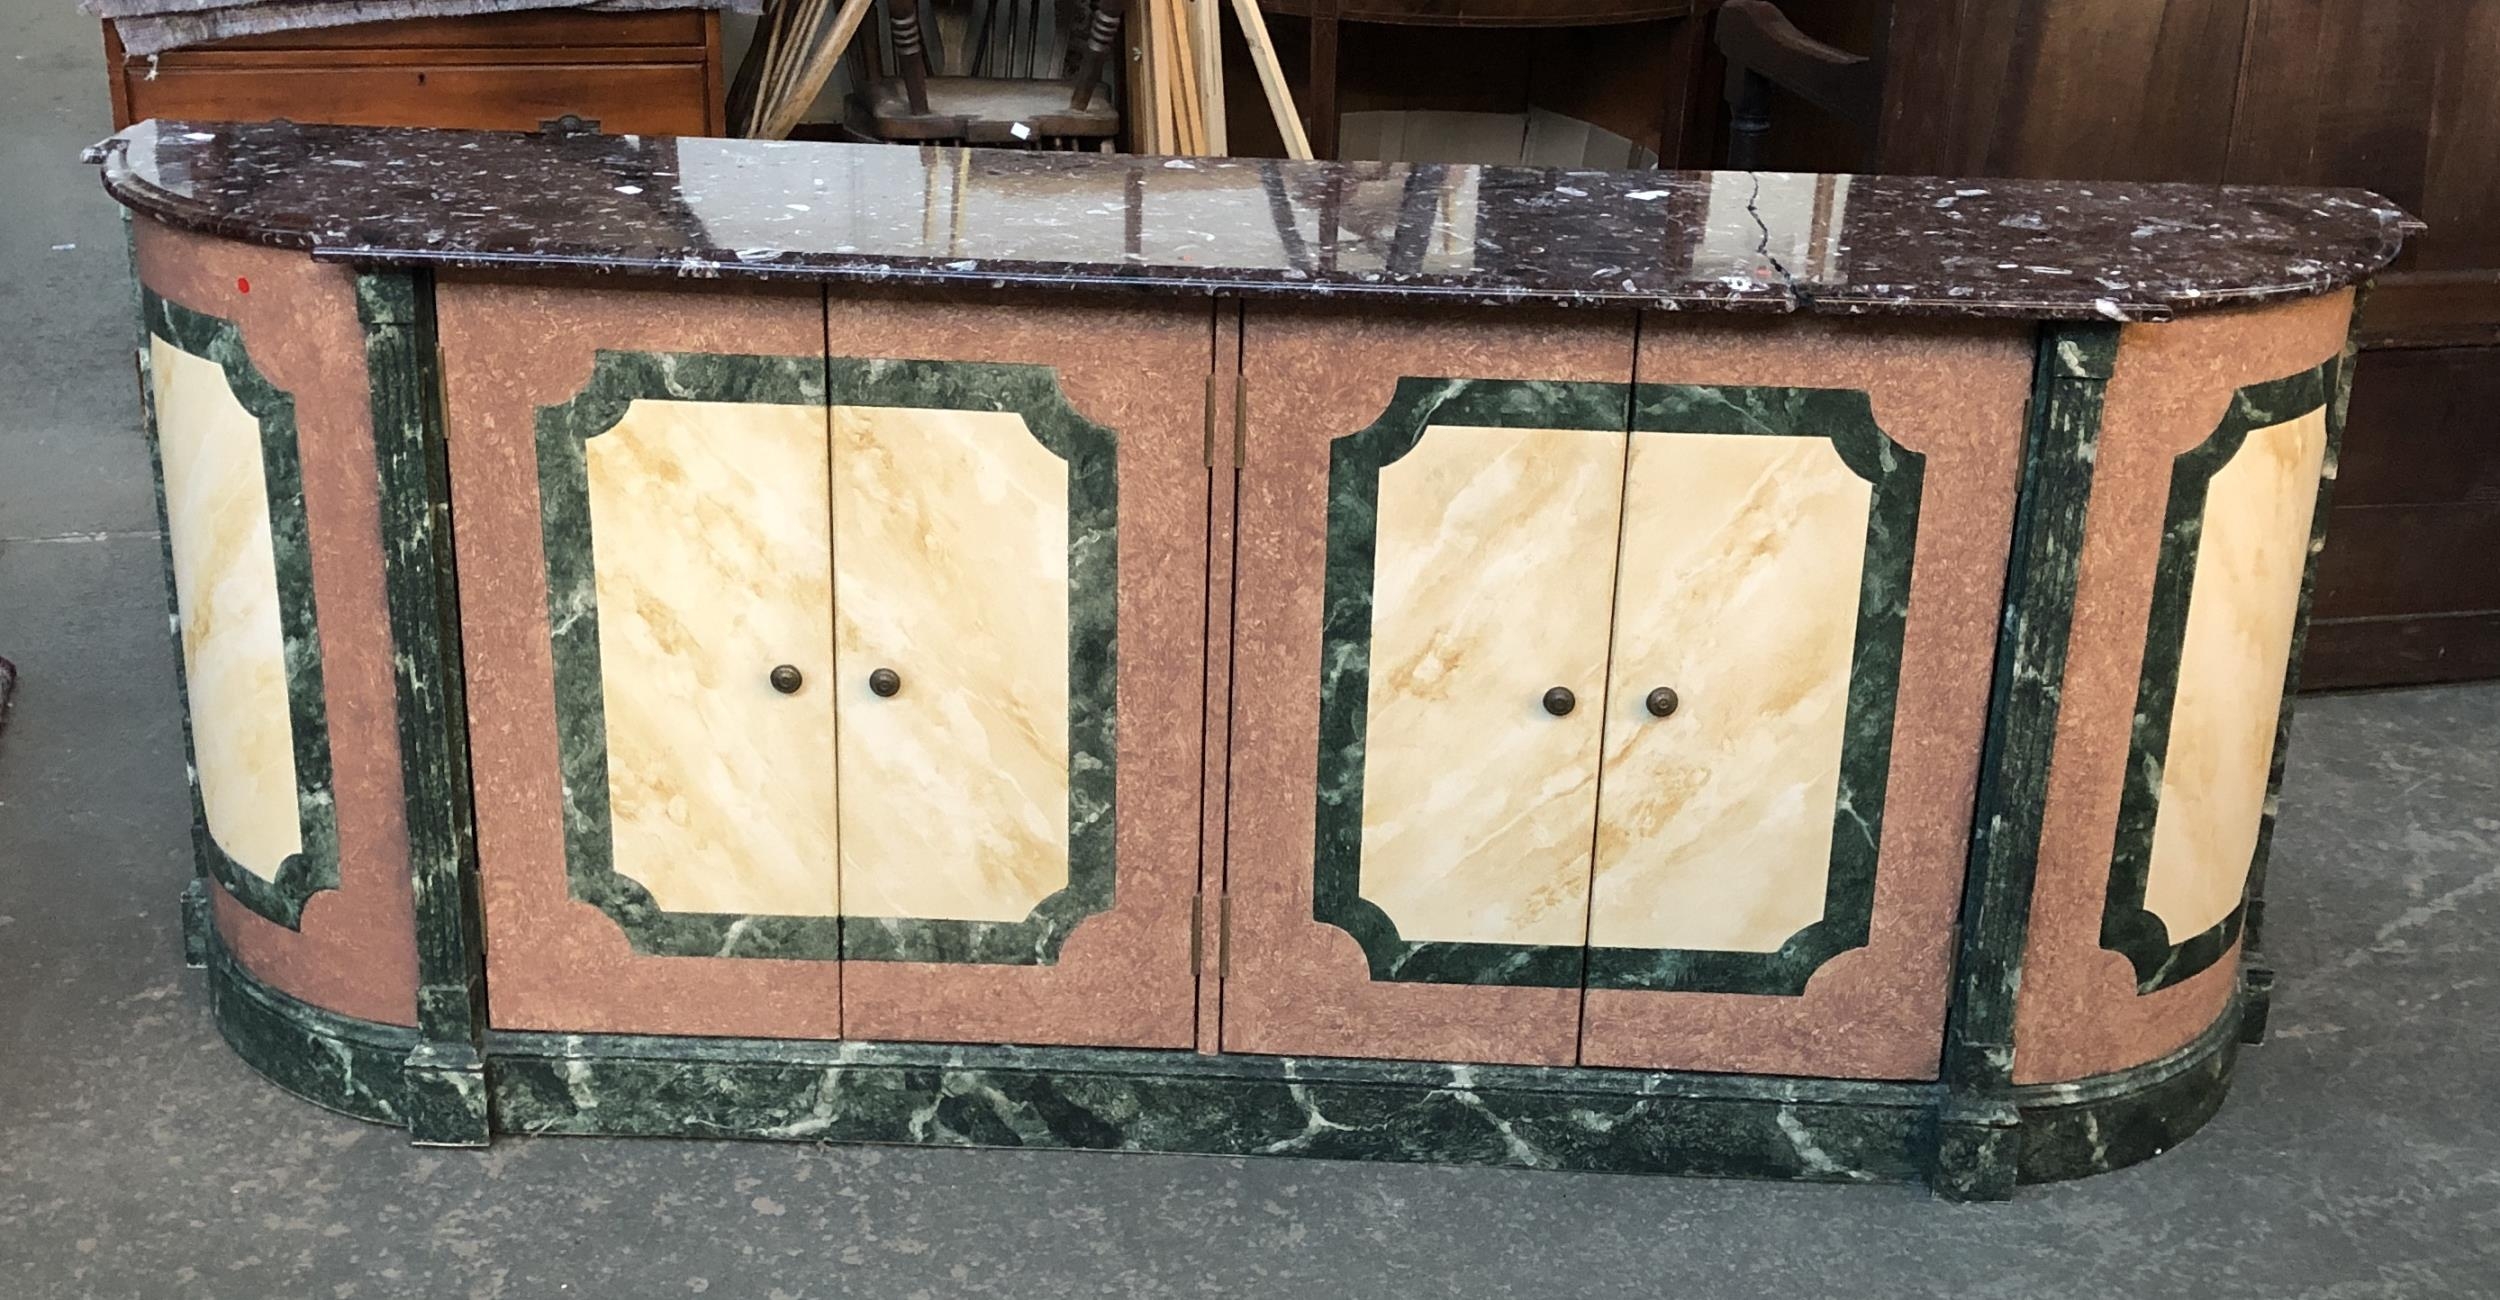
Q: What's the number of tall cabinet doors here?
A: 4